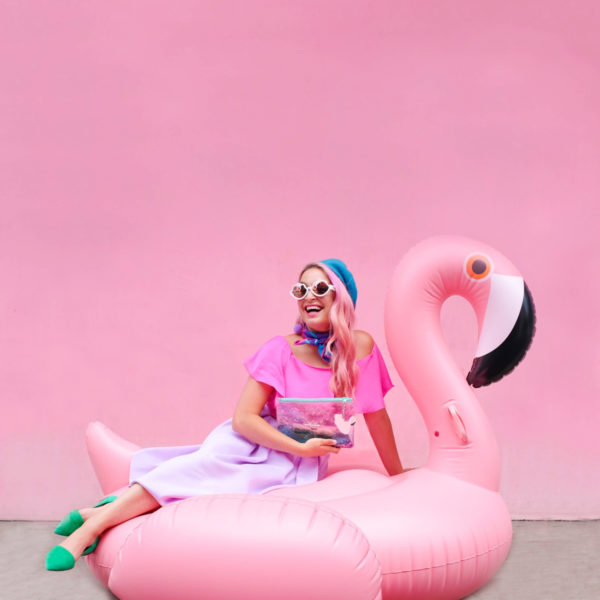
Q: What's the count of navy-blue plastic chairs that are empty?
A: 0